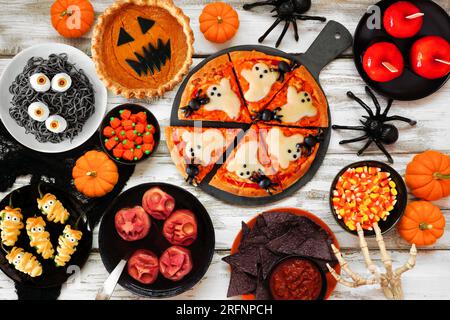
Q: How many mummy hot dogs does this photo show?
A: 5